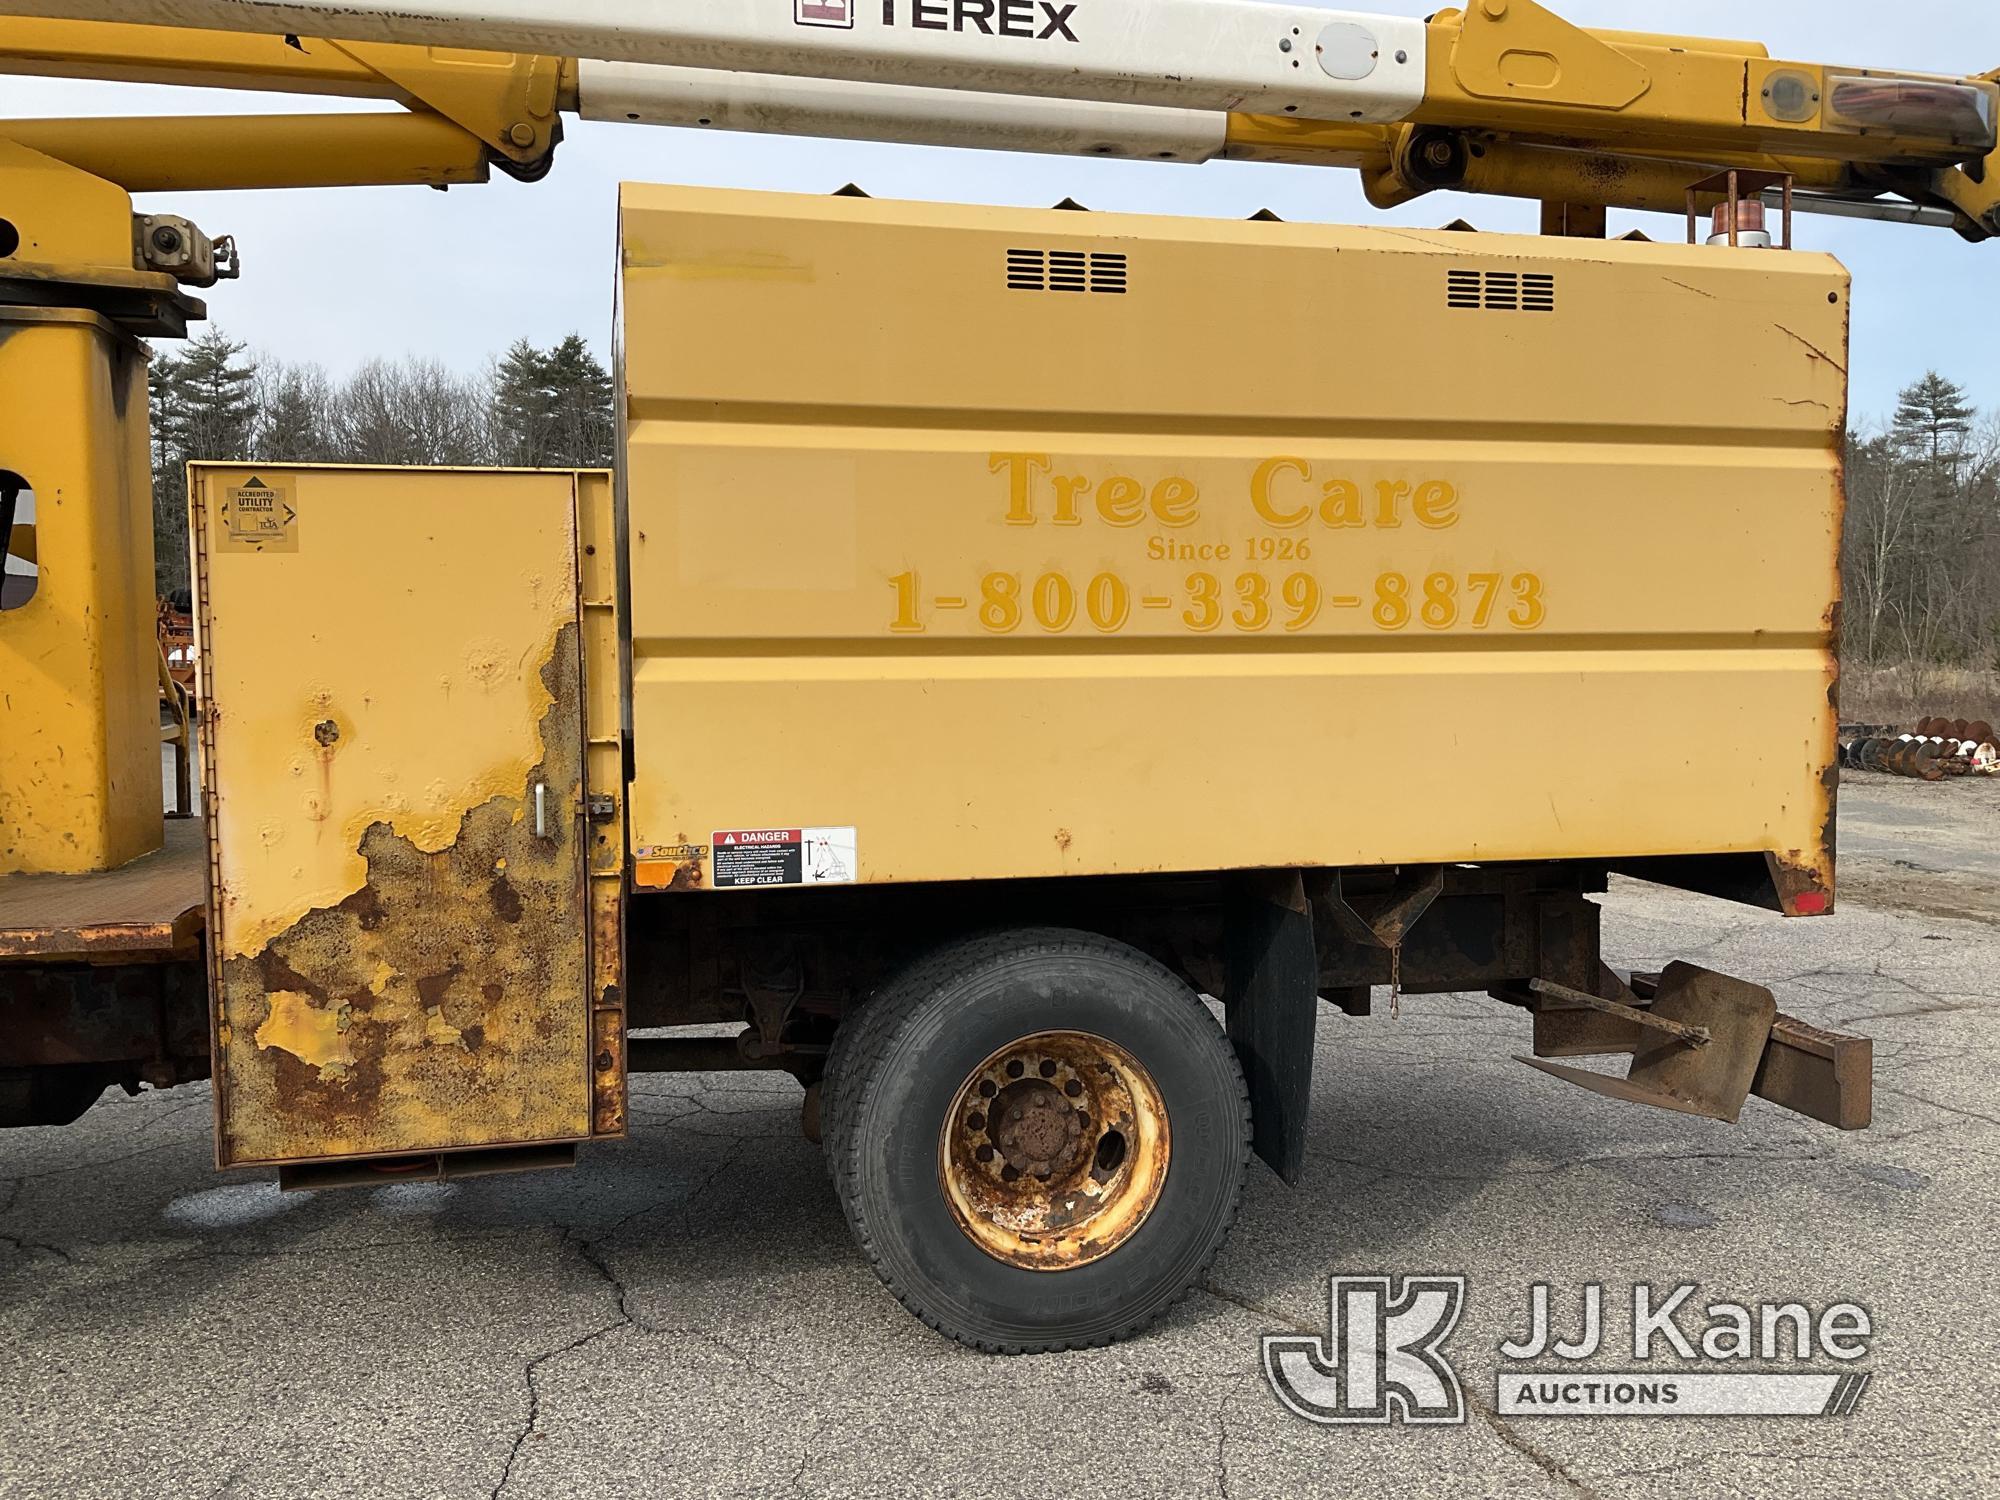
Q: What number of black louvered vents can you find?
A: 2